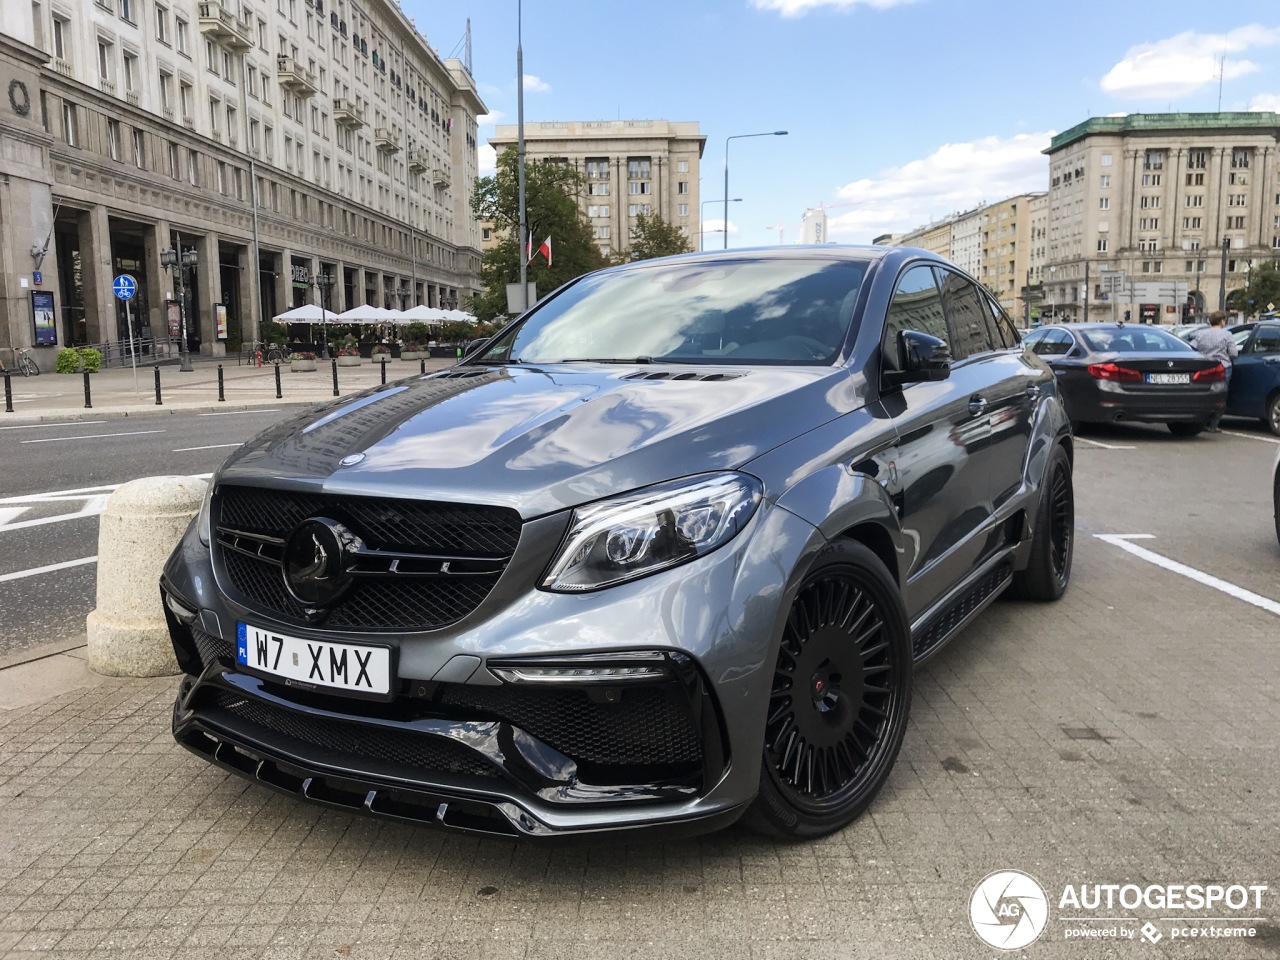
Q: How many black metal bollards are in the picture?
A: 8